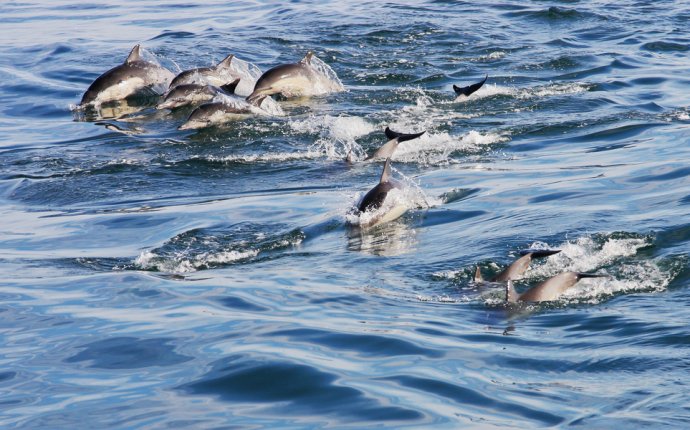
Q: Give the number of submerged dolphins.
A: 4